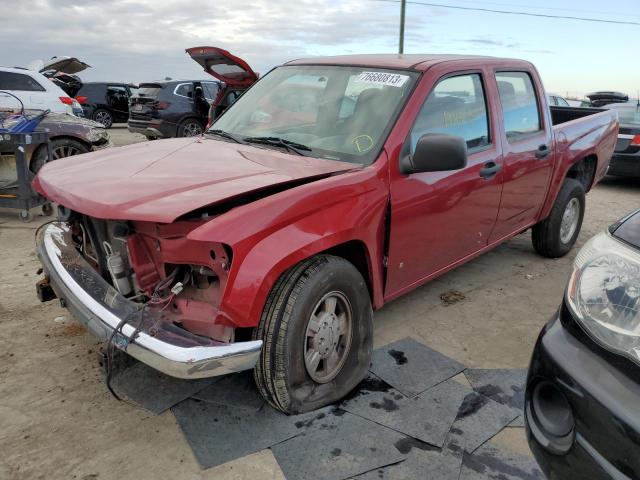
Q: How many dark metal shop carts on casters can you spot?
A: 1